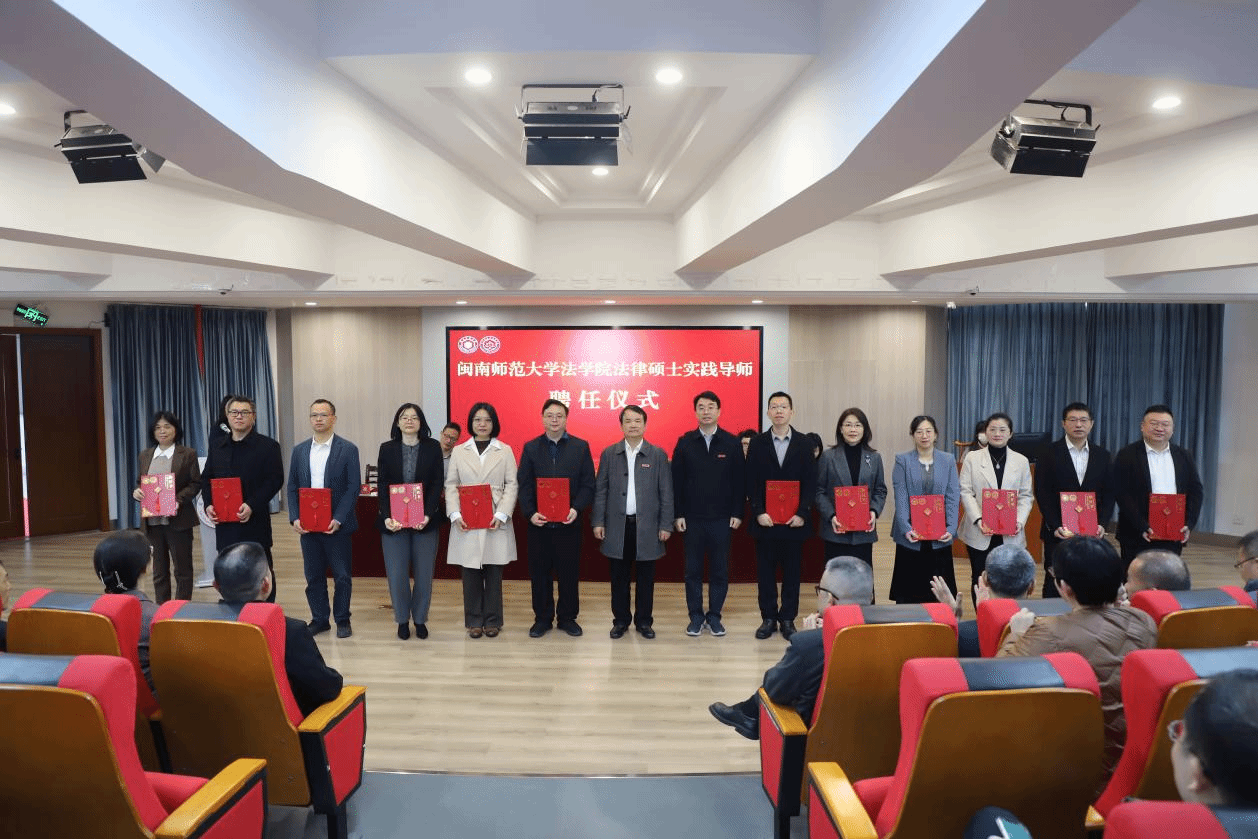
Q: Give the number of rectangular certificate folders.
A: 12